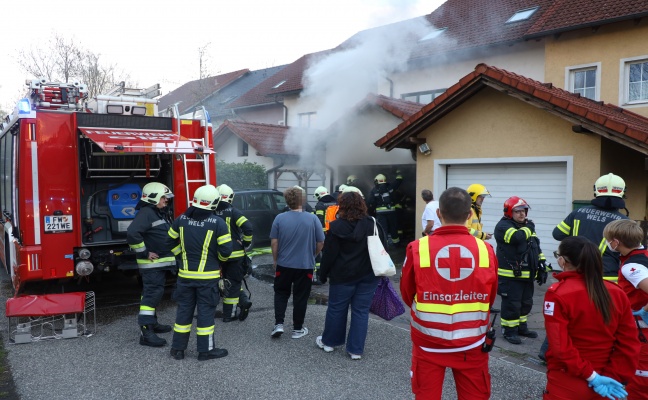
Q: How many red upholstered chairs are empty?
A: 0